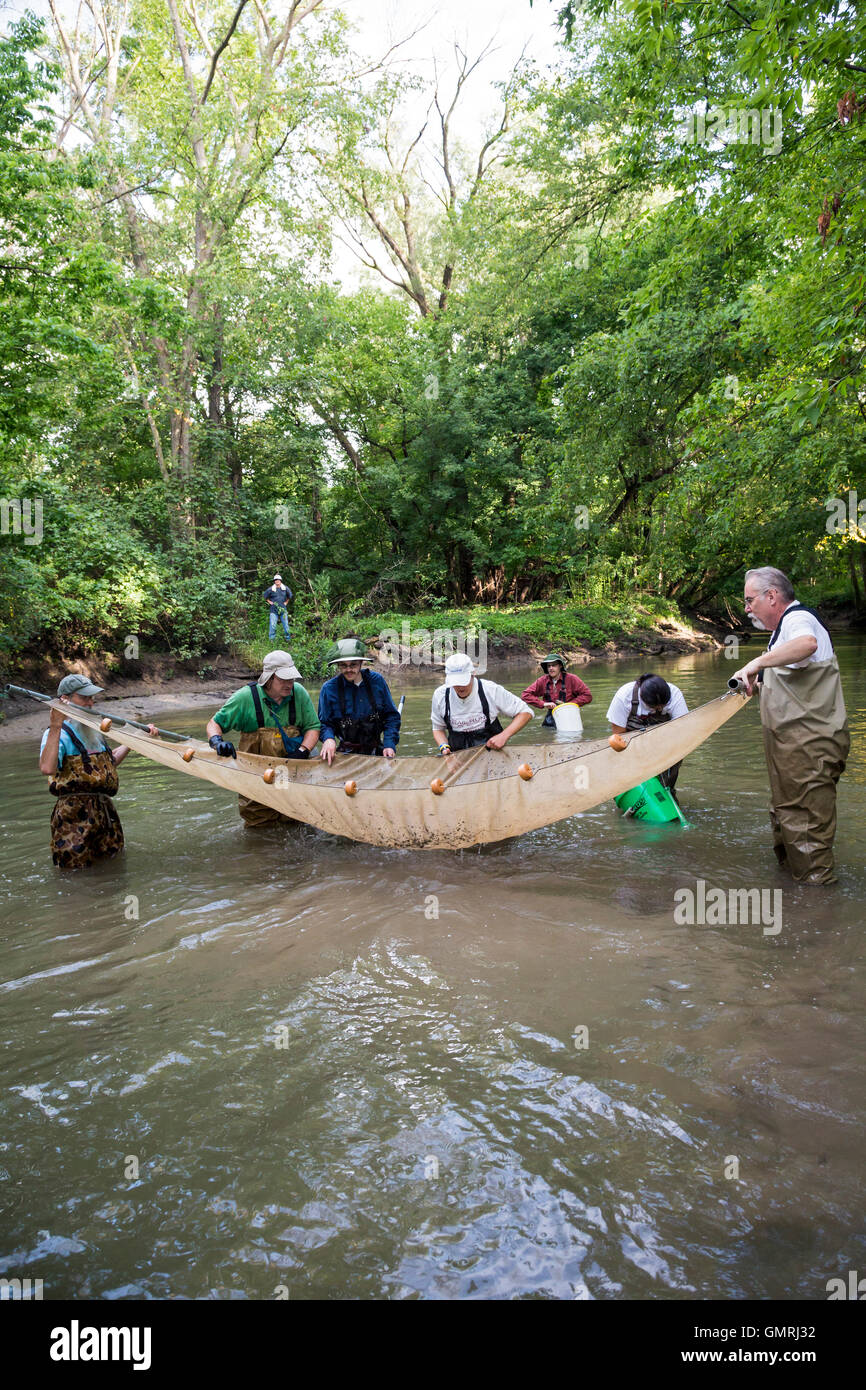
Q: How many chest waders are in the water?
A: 7